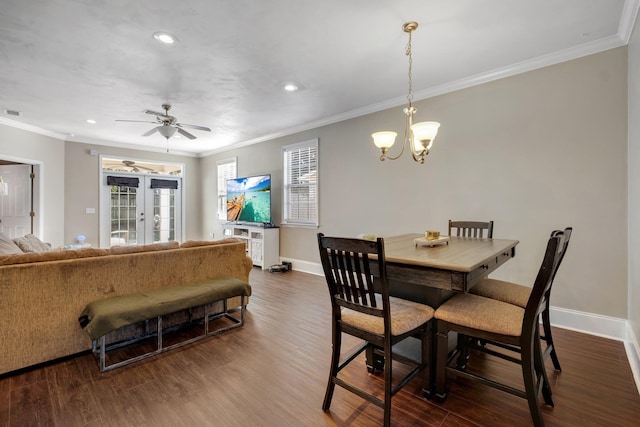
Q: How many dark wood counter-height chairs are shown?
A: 4